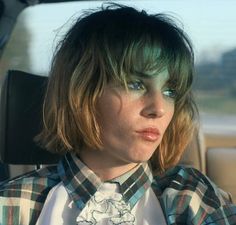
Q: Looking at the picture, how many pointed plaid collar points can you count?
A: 2